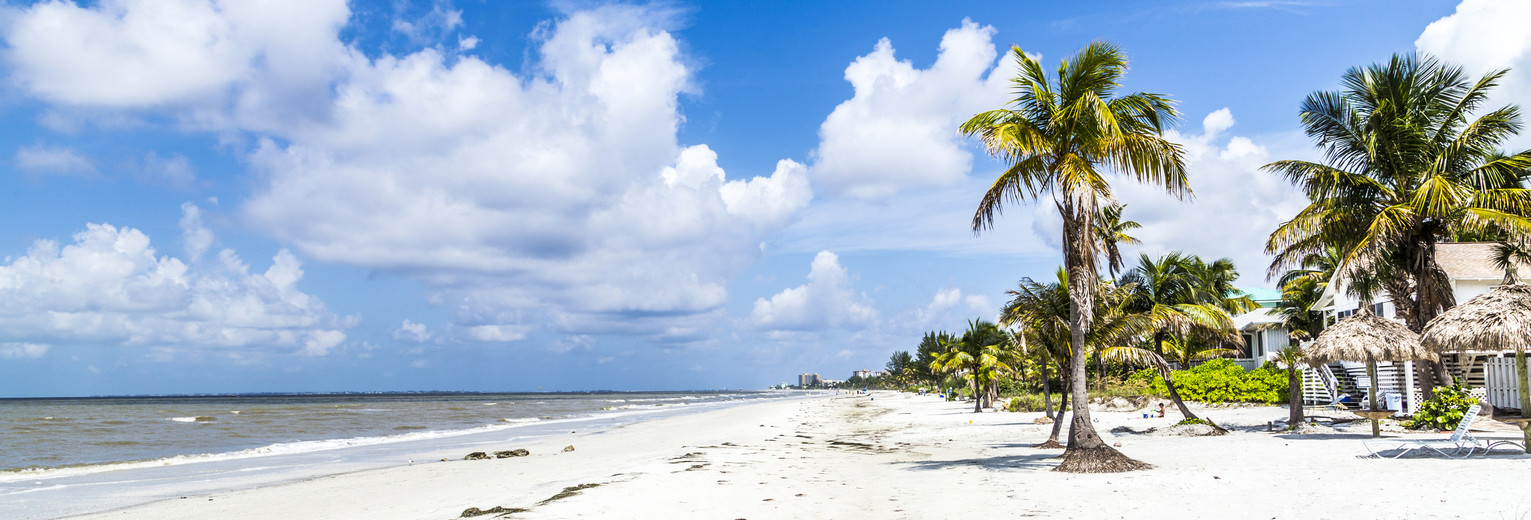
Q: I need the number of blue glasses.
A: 0